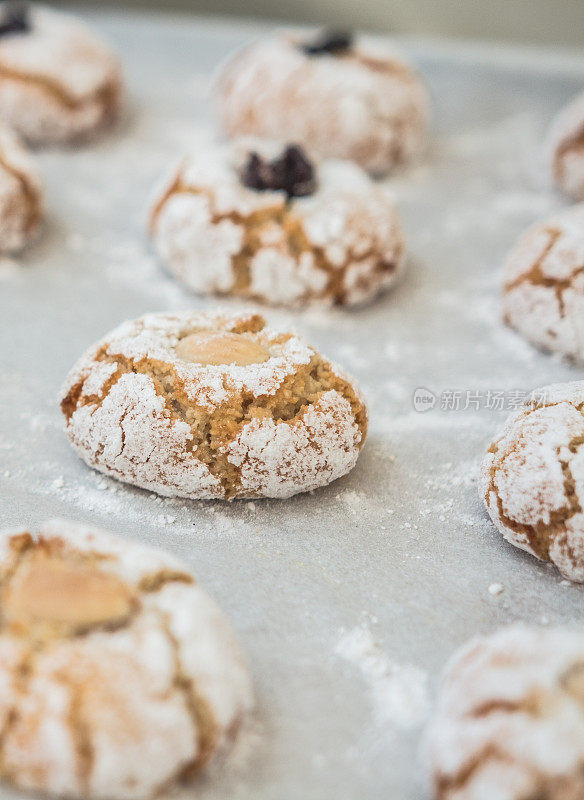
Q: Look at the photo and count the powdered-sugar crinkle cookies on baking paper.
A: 10